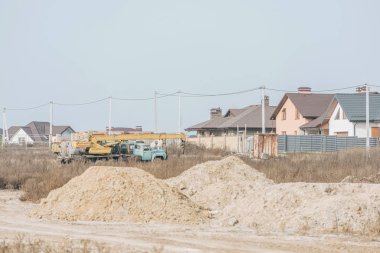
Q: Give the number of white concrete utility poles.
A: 7